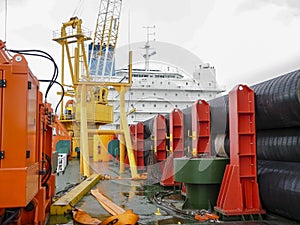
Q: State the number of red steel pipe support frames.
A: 6